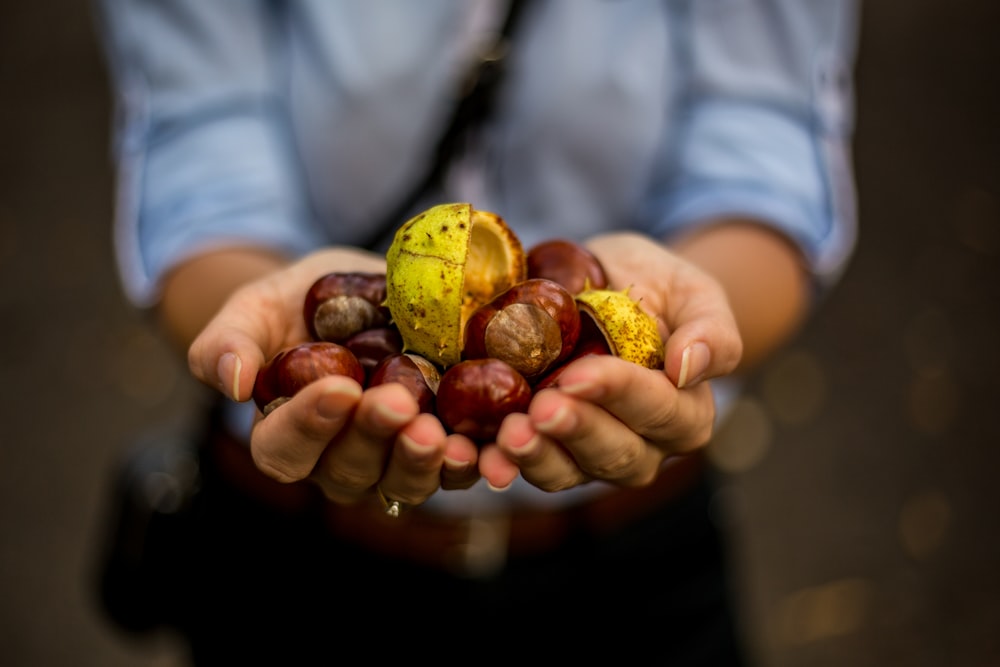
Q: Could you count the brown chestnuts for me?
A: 8